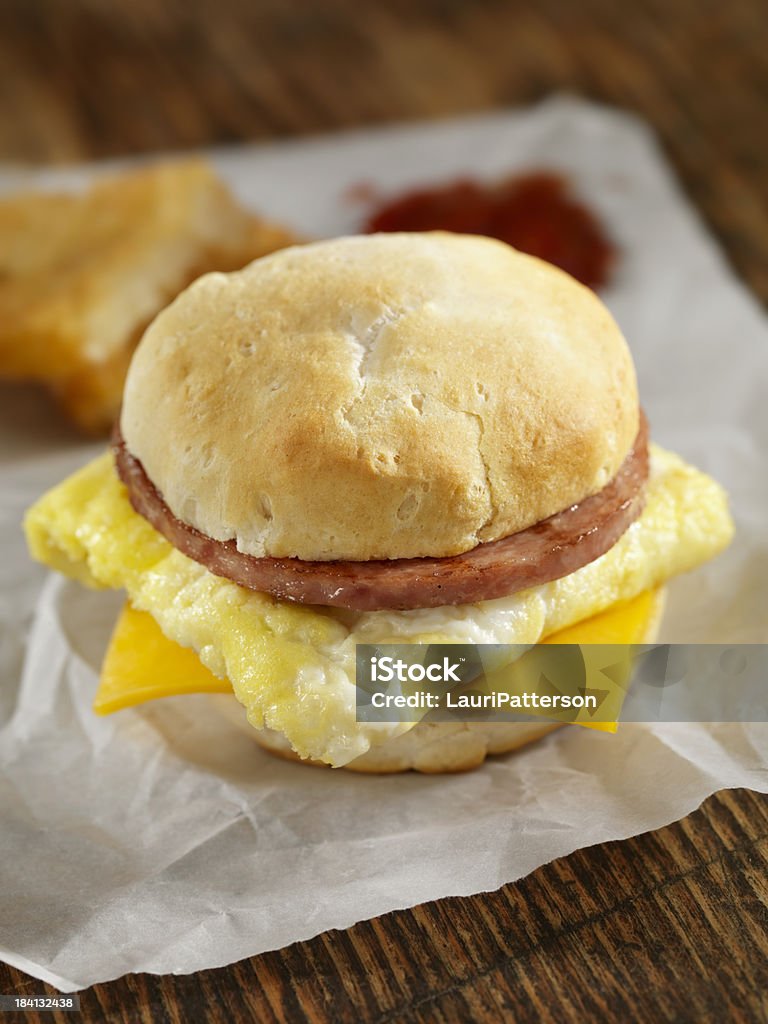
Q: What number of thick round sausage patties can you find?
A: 1